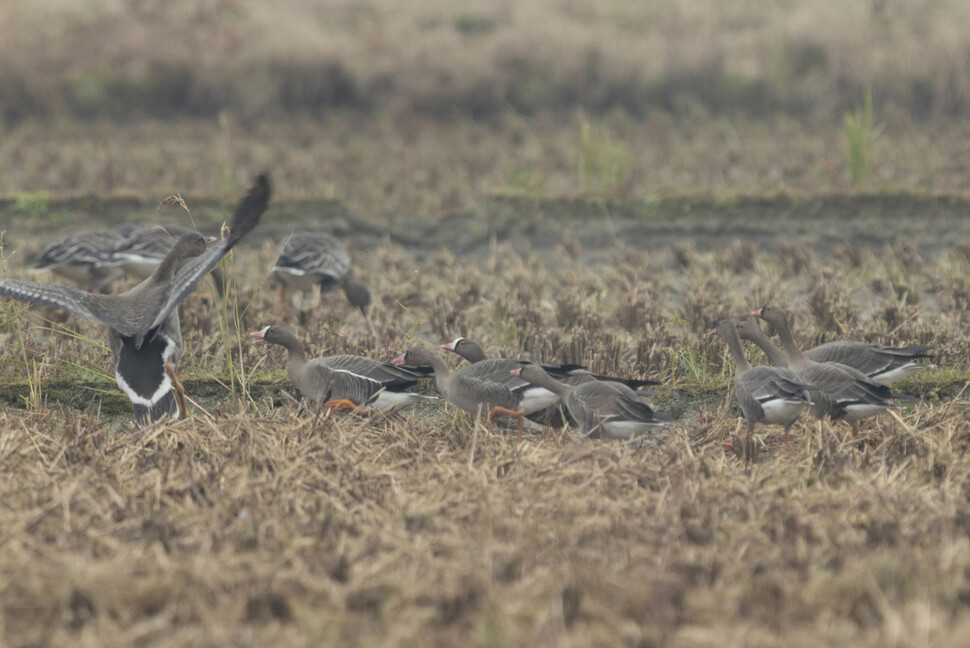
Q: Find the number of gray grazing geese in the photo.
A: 11